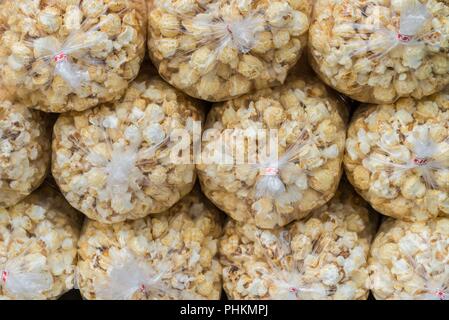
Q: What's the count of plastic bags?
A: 11